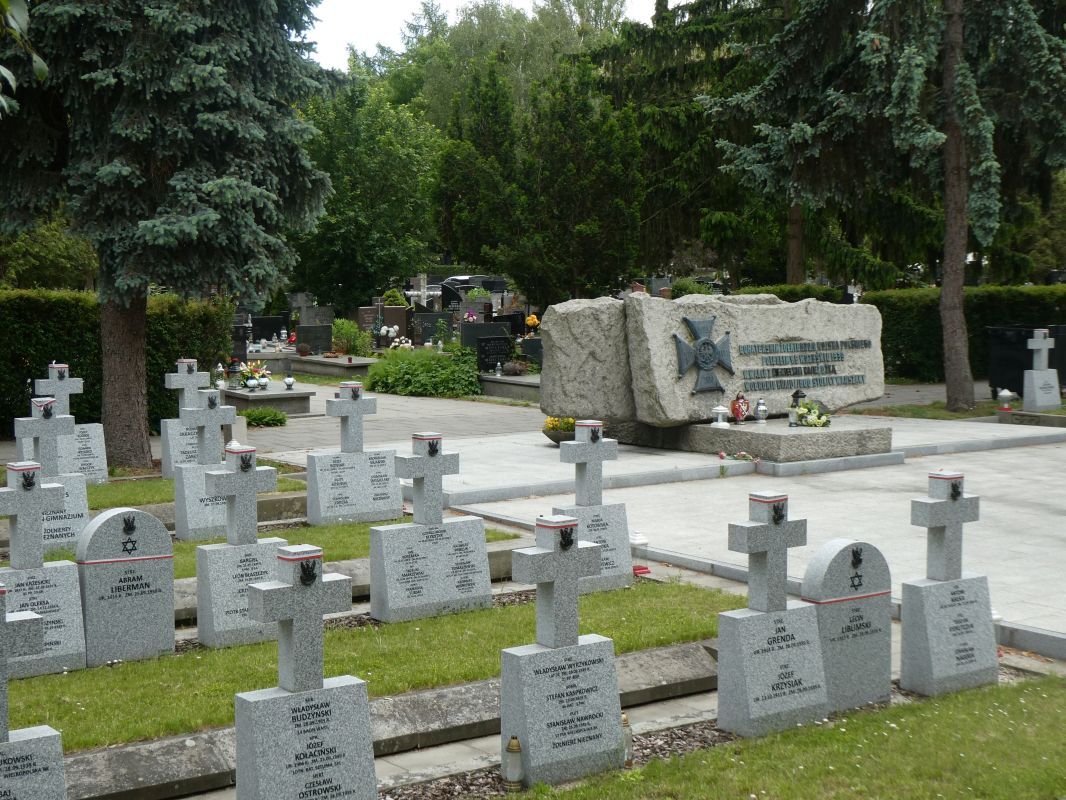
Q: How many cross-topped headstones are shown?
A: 15